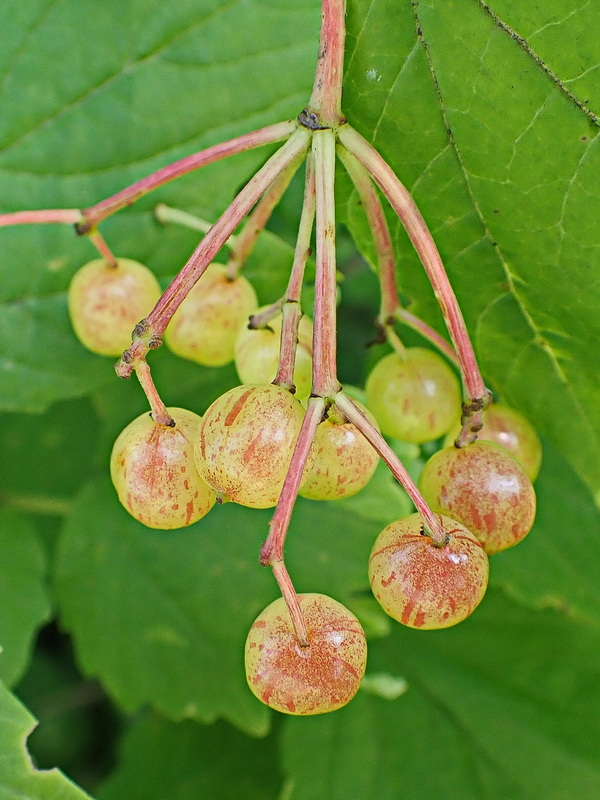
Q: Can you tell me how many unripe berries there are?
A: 11